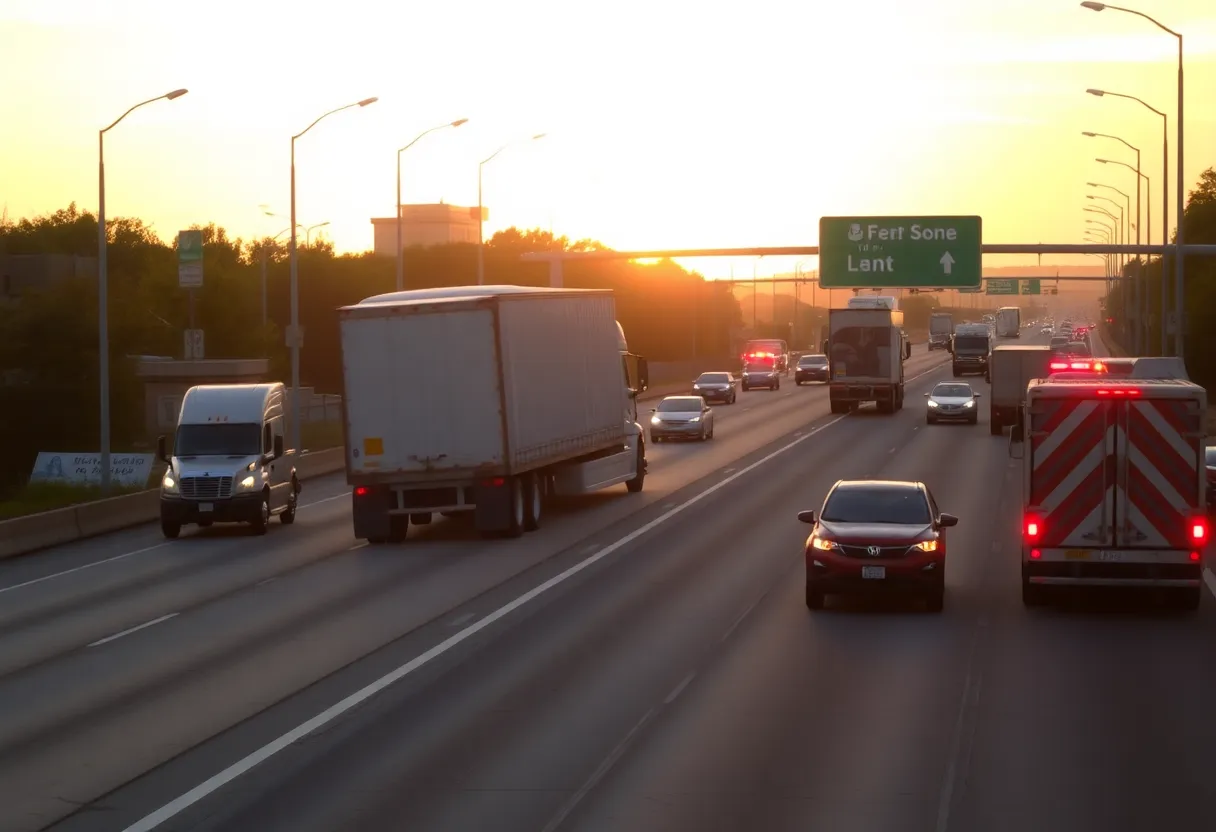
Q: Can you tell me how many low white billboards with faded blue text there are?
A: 1